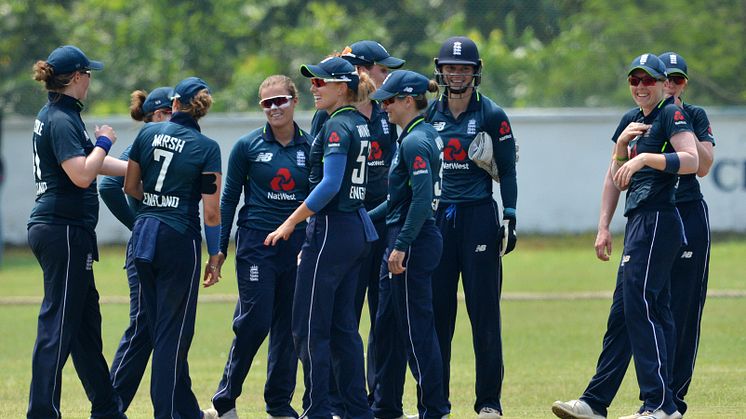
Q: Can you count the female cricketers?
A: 10